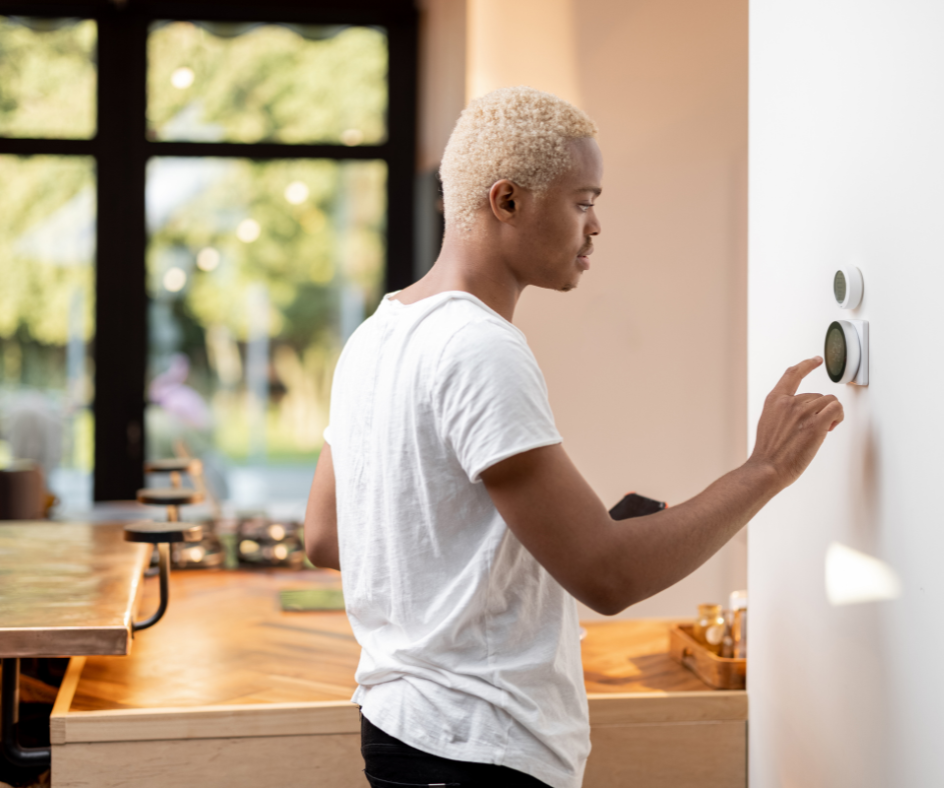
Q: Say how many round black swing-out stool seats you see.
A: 3